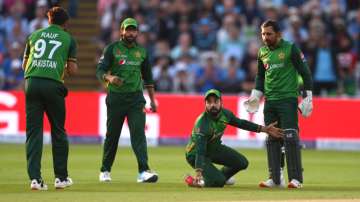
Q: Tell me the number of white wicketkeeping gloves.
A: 2